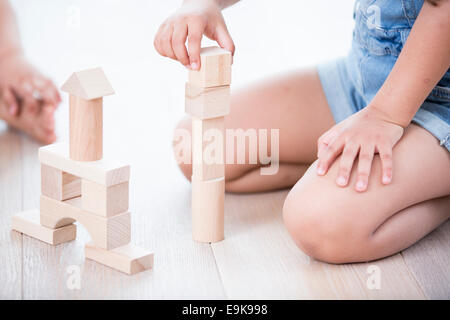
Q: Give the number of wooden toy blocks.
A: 12